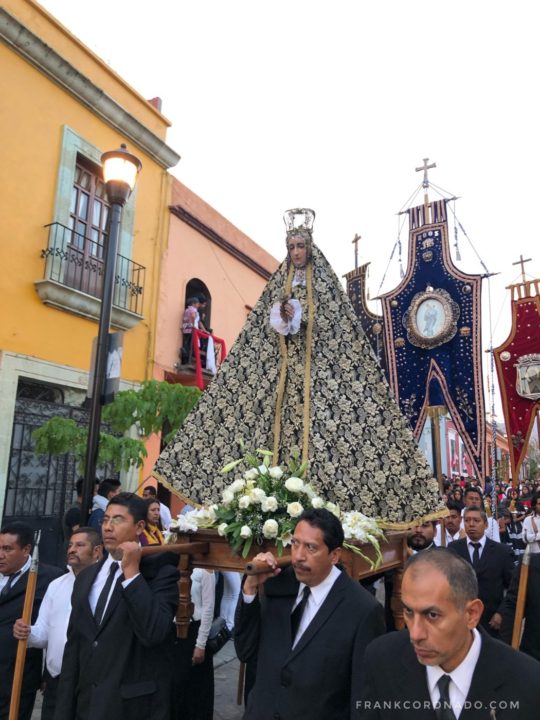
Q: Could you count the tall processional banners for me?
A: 3